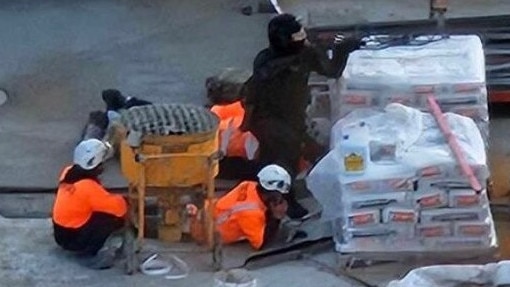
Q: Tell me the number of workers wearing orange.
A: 3